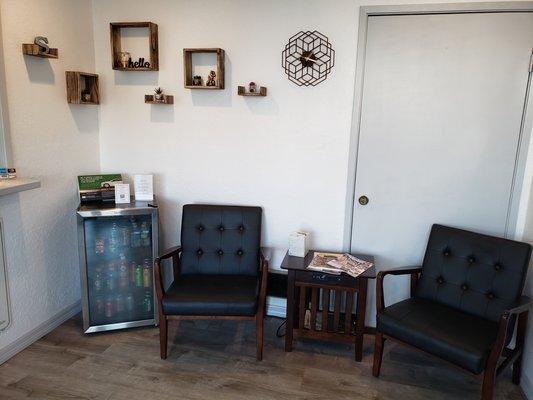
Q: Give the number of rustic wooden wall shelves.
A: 6